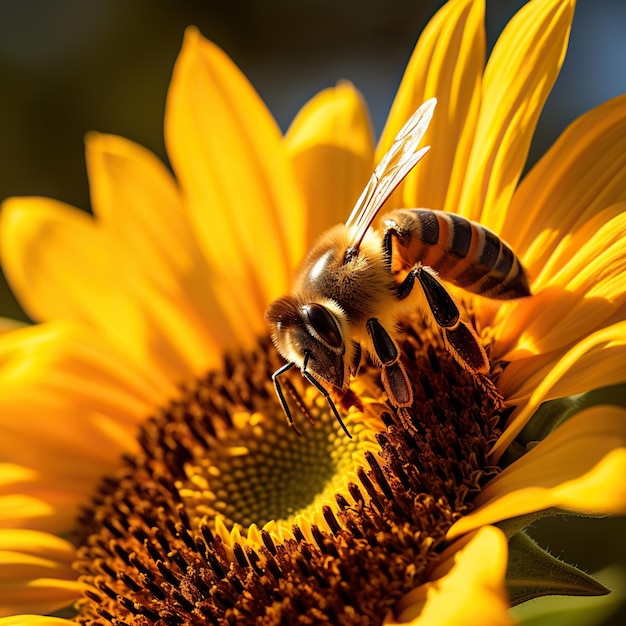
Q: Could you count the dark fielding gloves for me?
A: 0